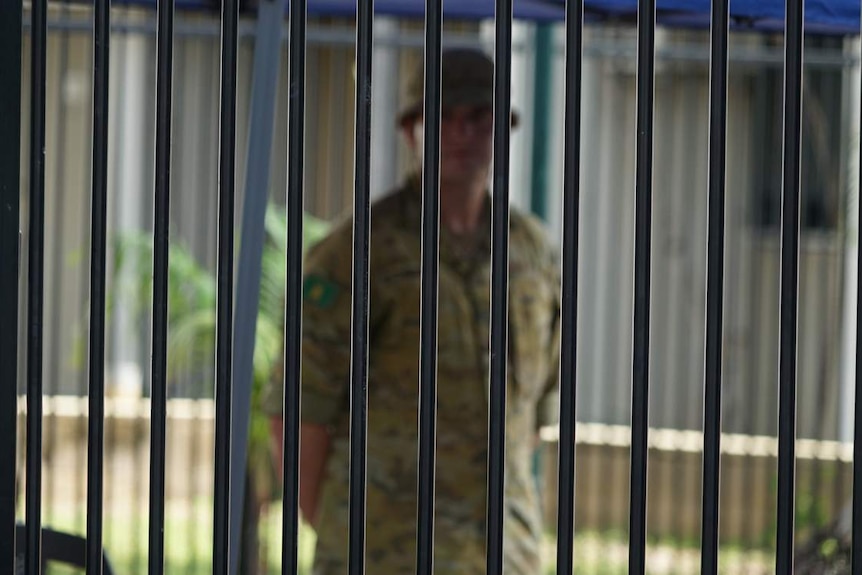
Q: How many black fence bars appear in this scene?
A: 14